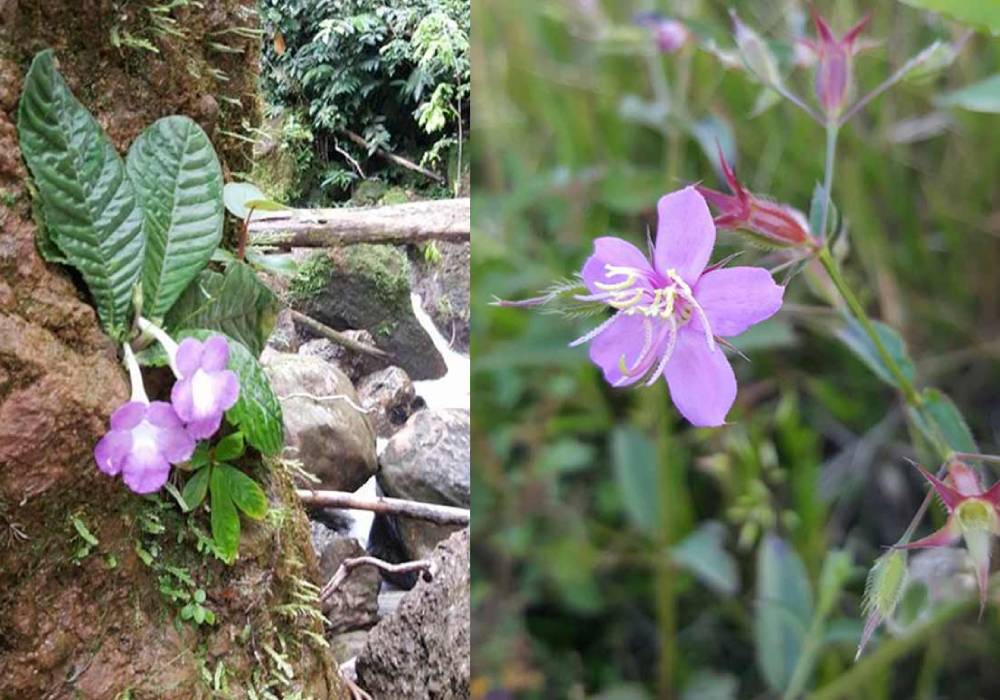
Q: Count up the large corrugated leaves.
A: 4